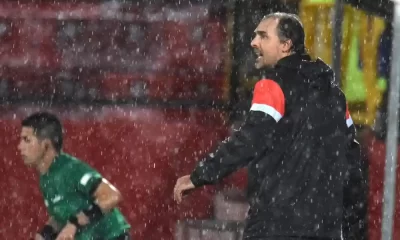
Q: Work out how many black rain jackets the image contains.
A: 1